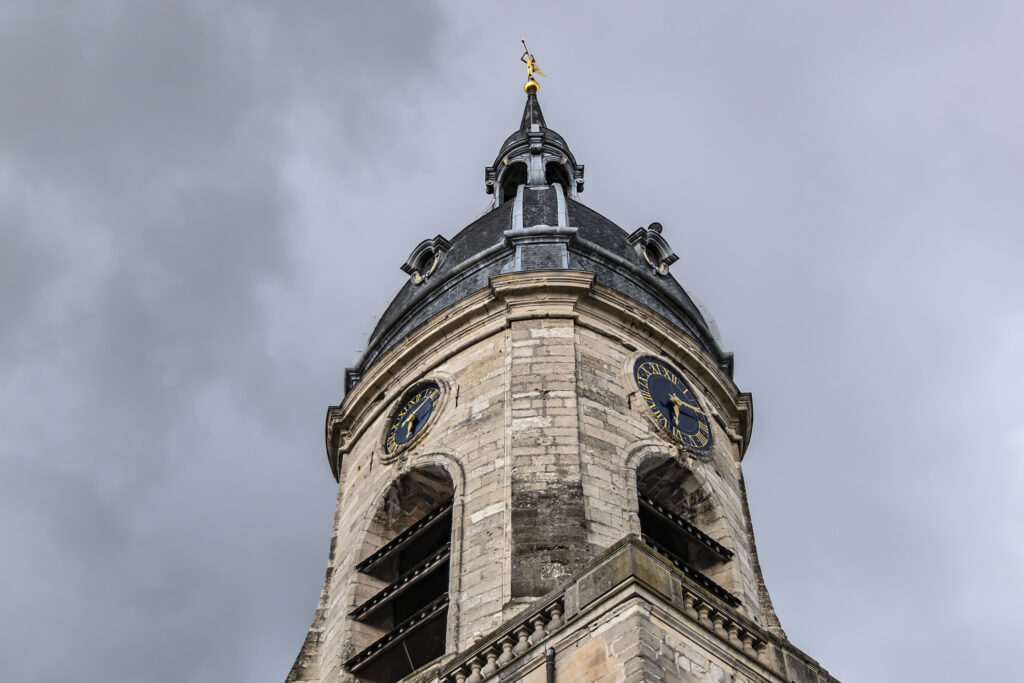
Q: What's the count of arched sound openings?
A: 2